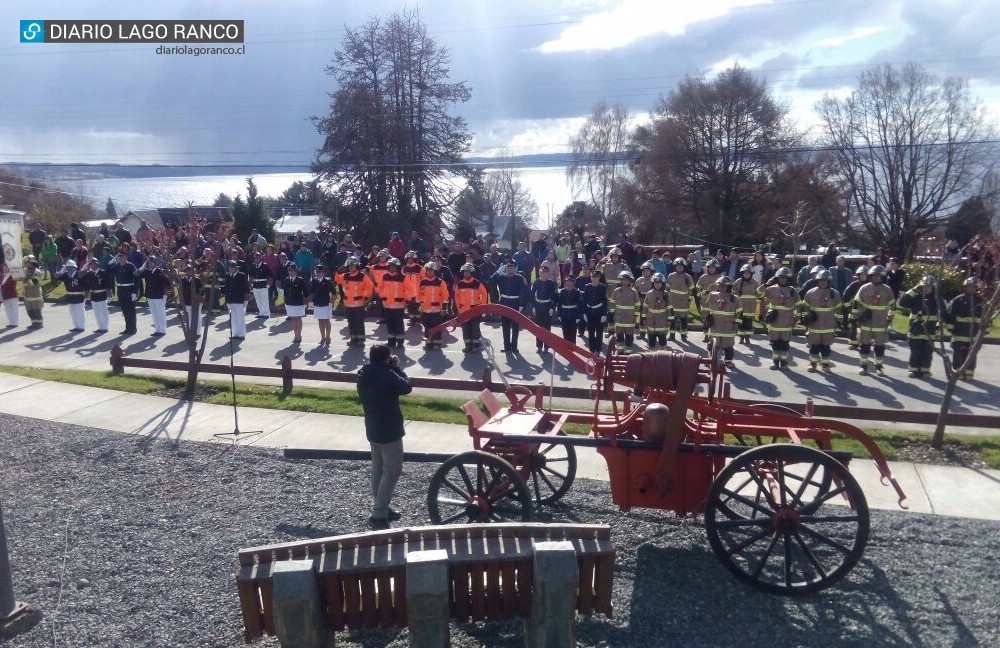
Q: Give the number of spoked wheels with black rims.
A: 4